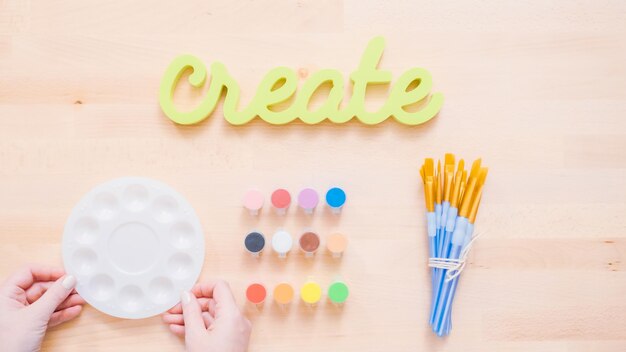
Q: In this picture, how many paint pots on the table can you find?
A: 12